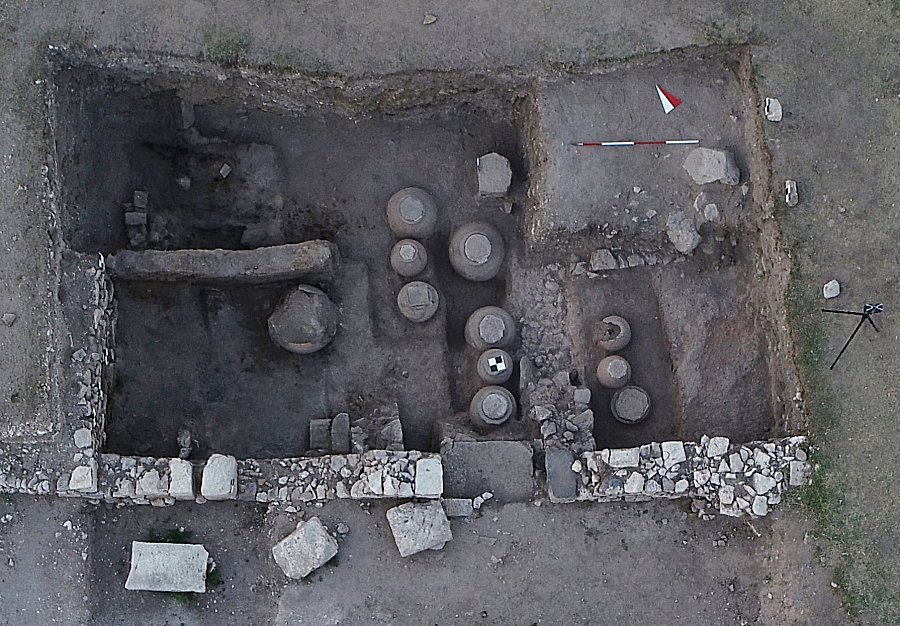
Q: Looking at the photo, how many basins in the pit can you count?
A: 11